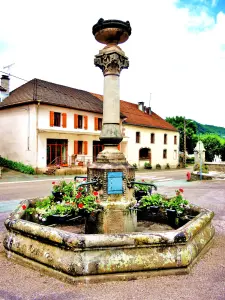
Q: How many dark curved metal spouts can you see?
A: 3